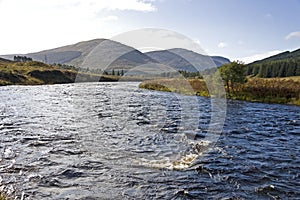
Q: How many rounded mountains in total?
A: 2